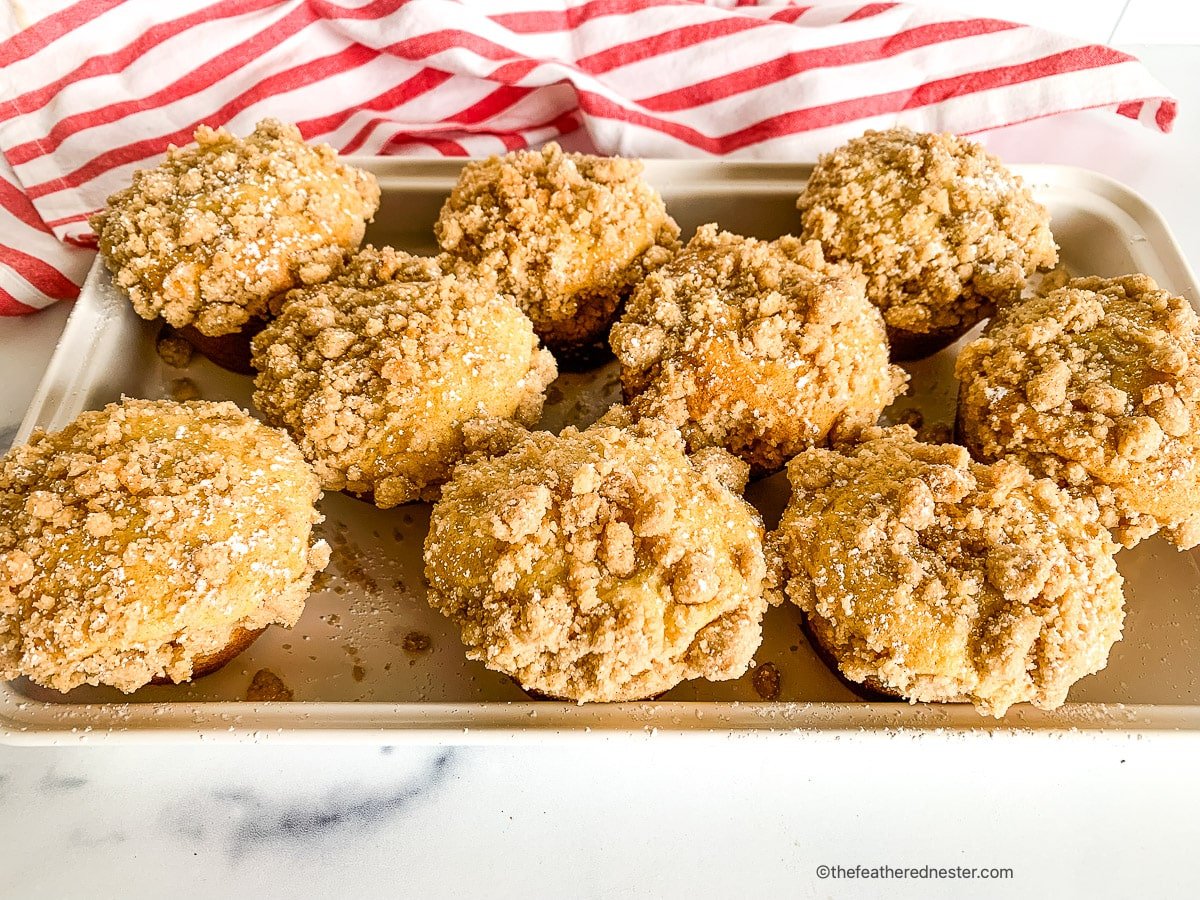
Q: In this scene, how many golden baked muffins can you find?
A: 9